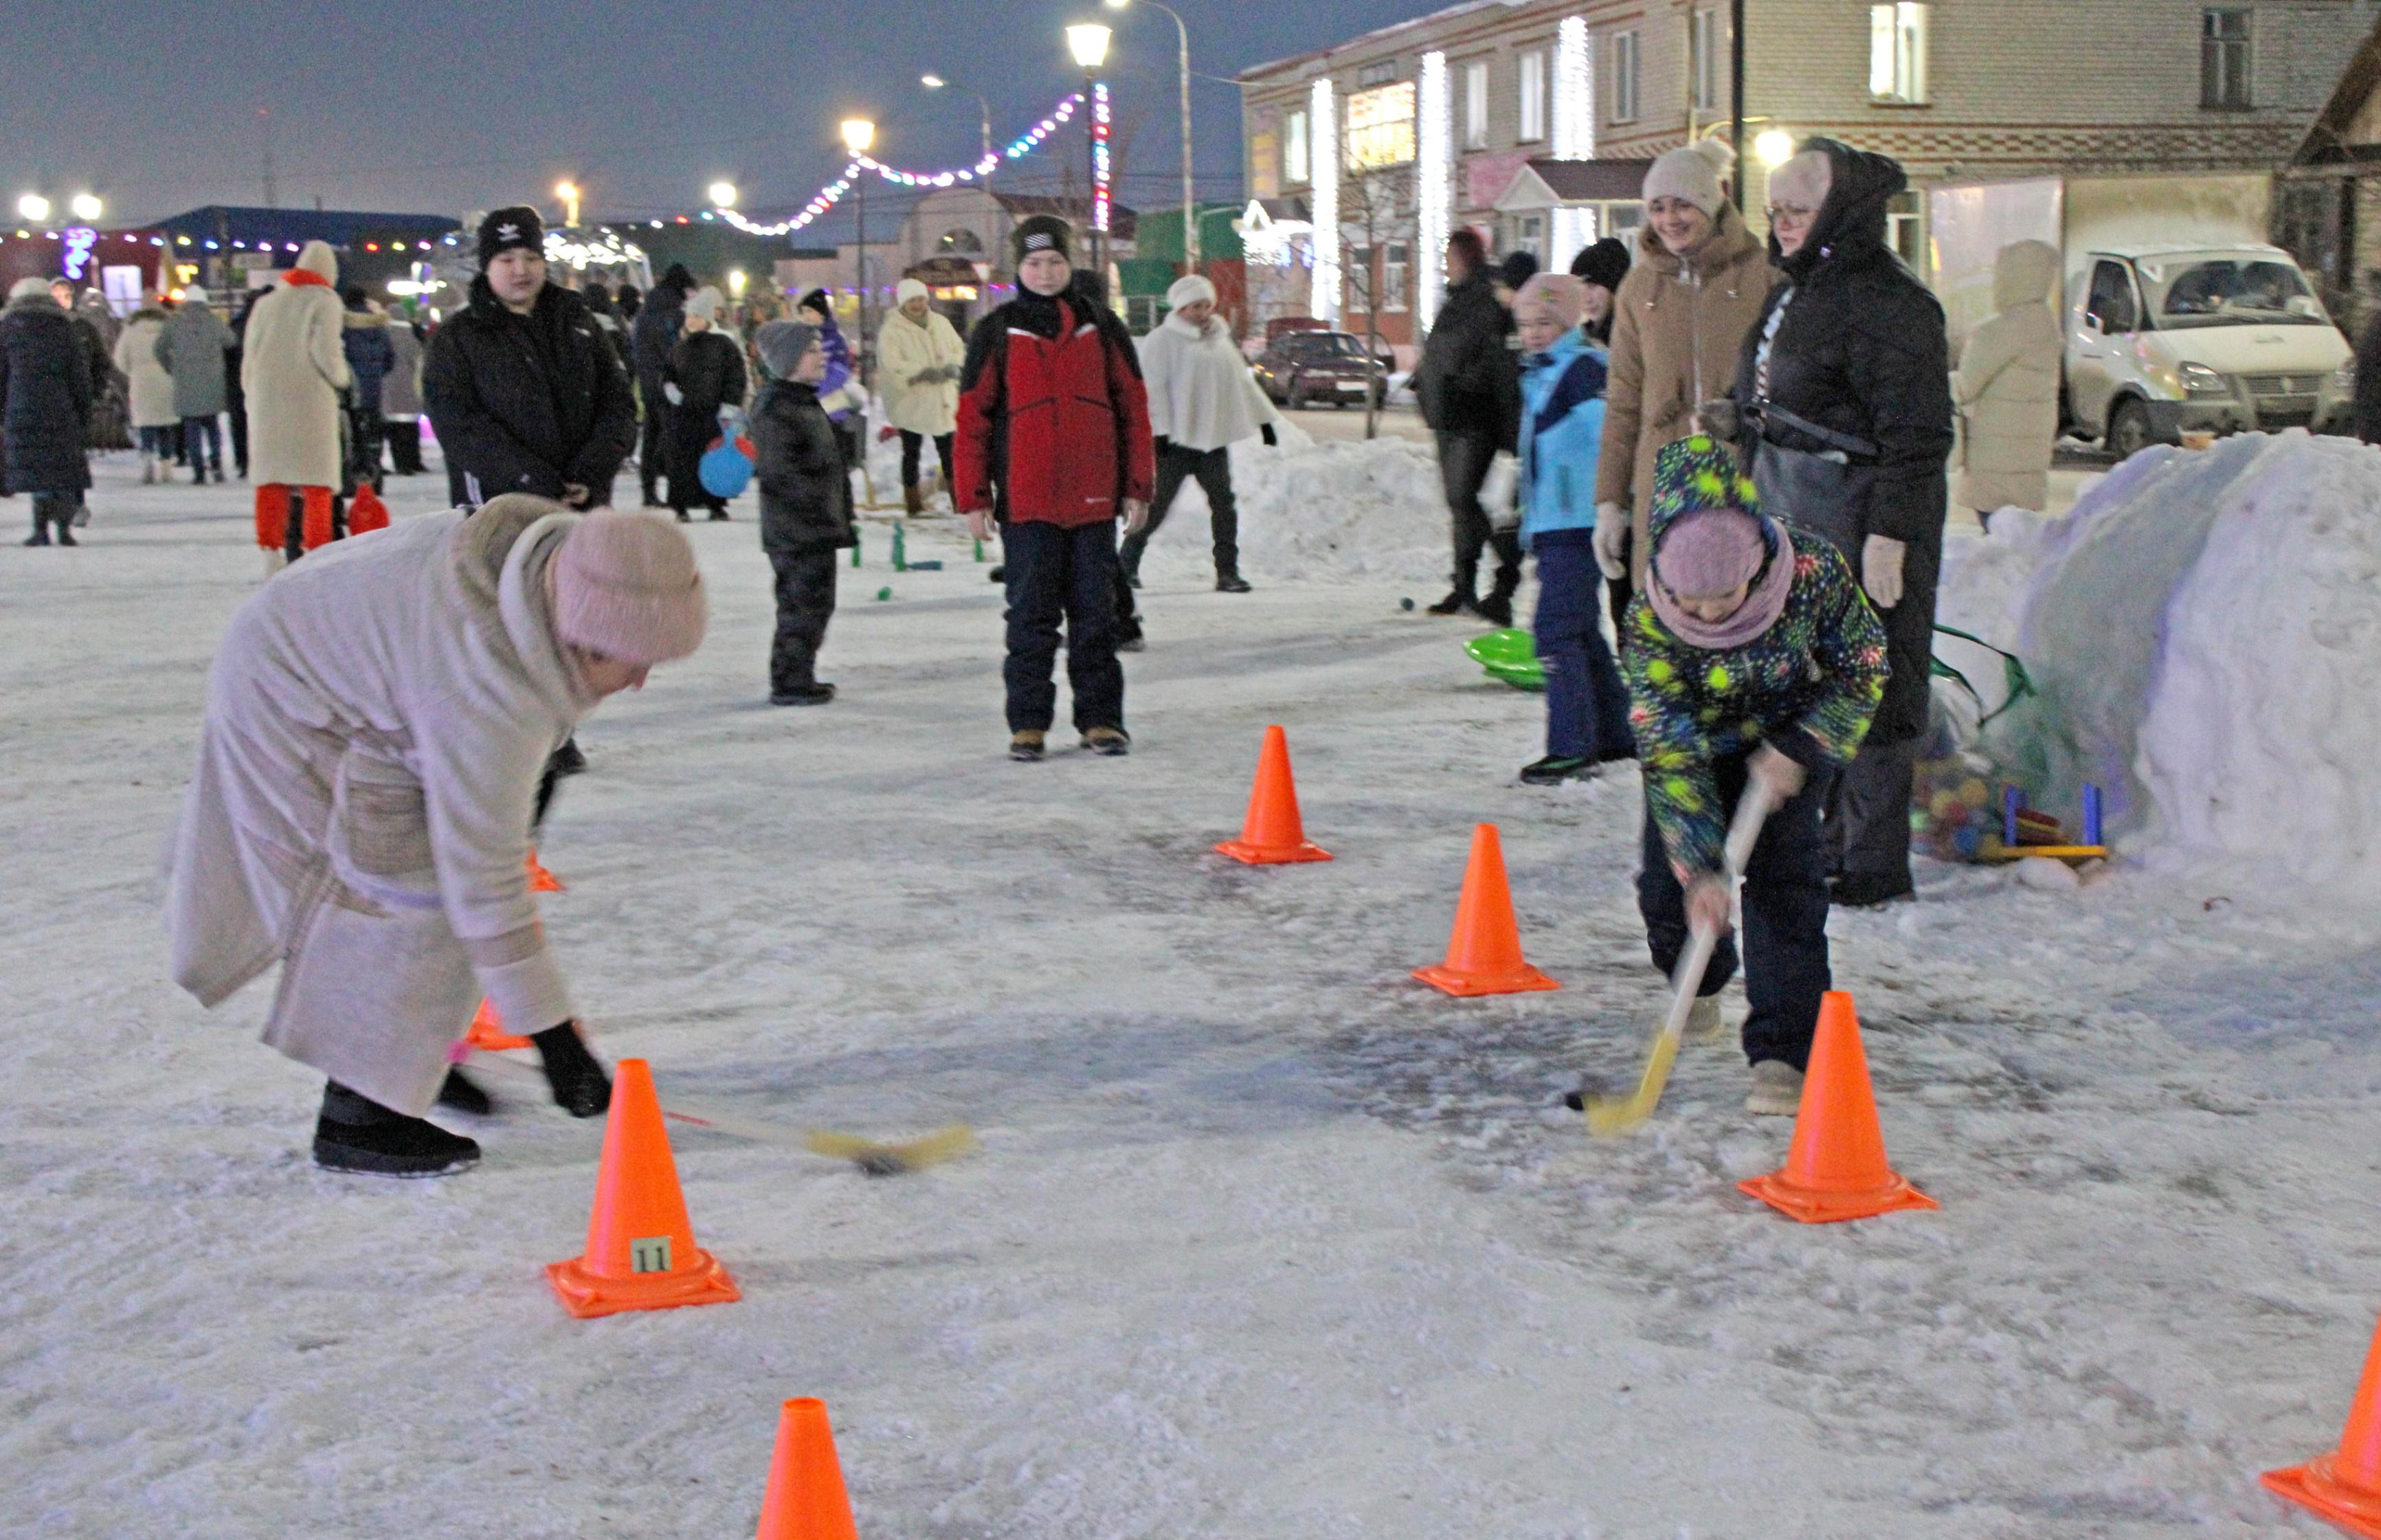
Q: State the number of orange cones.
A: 8